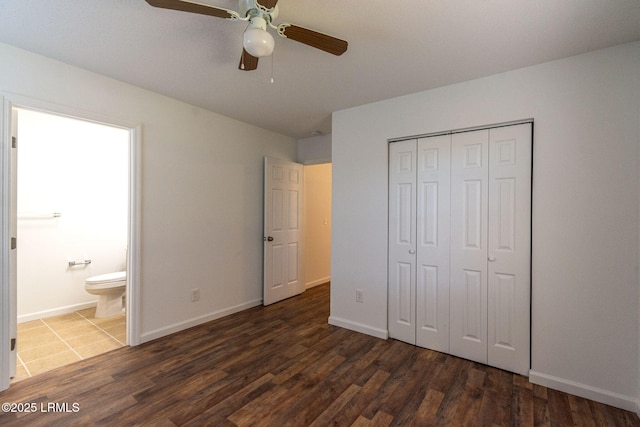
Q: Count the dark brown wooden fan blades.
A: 4